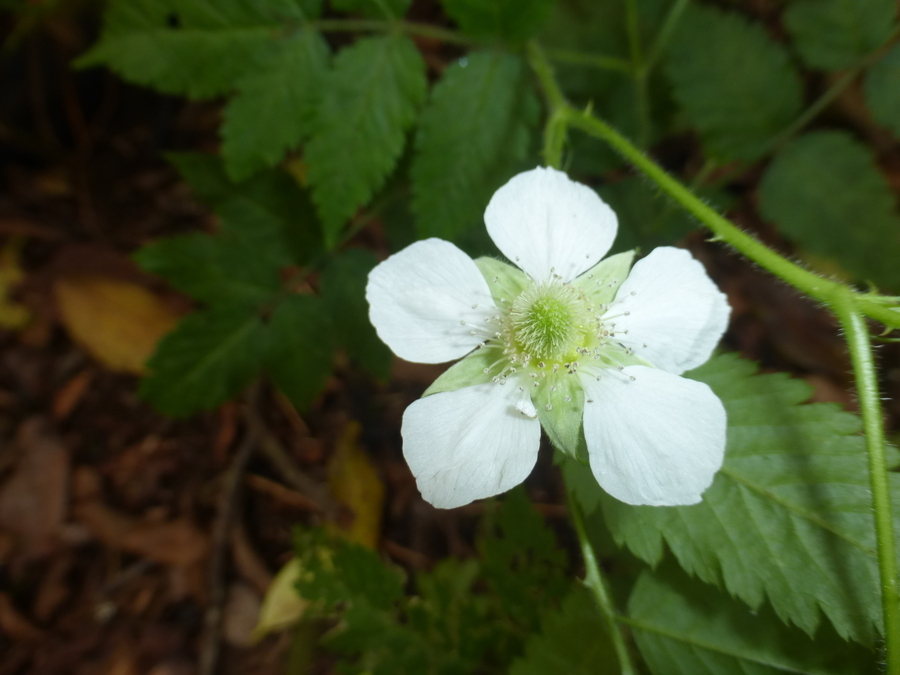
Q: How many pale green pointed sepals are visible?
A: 5